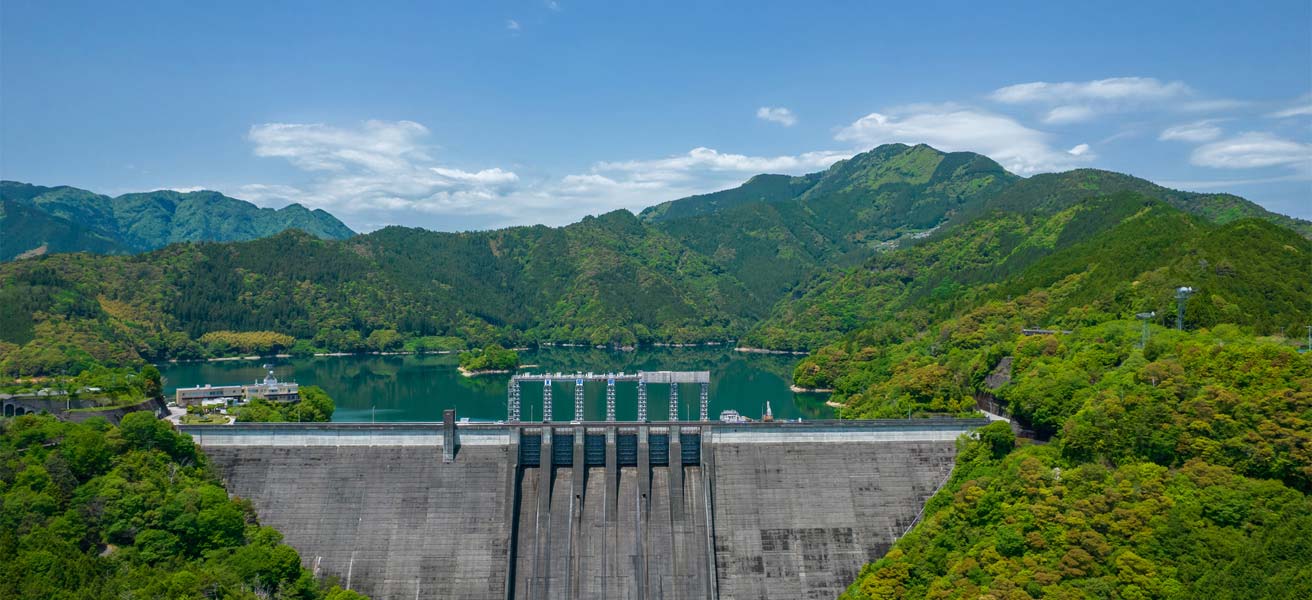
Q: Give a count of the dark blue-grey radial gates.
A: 6